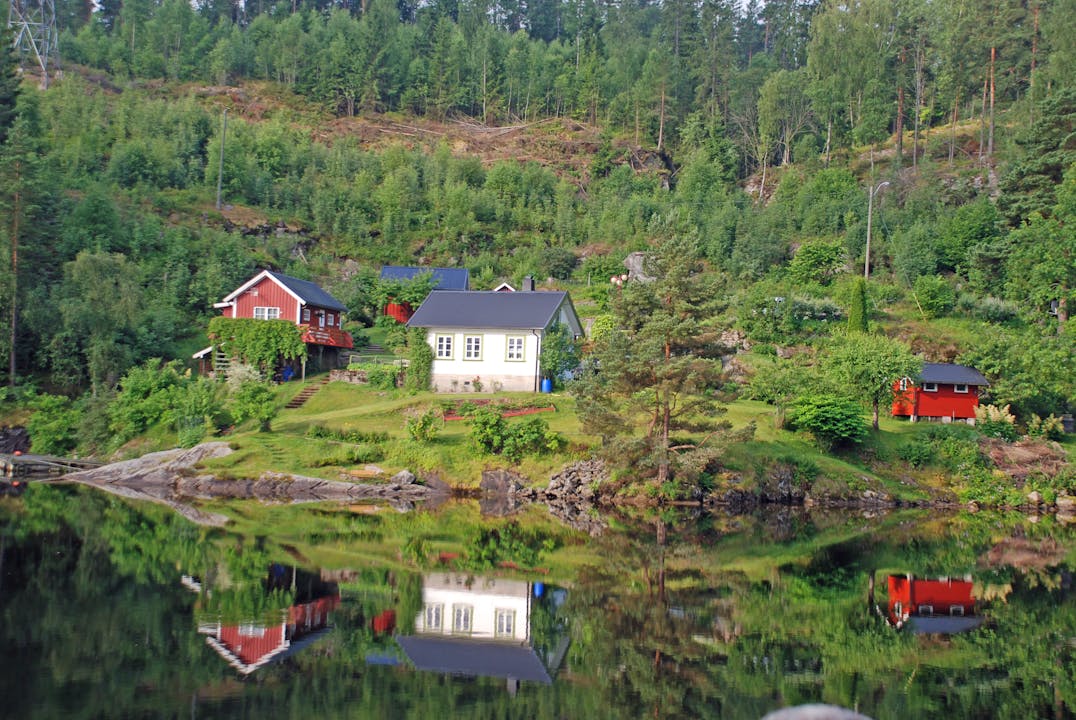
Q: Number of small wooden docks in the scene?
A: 1